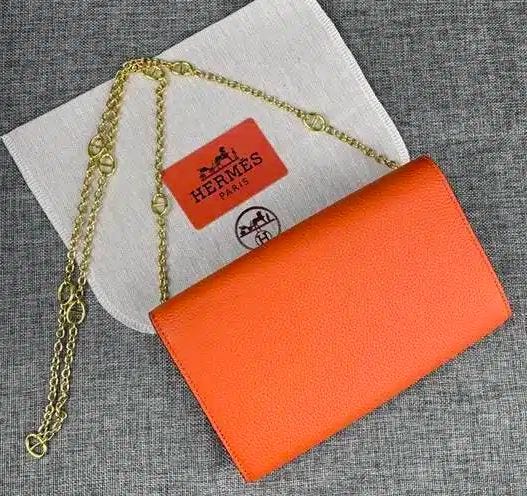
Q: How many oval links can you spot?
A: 9